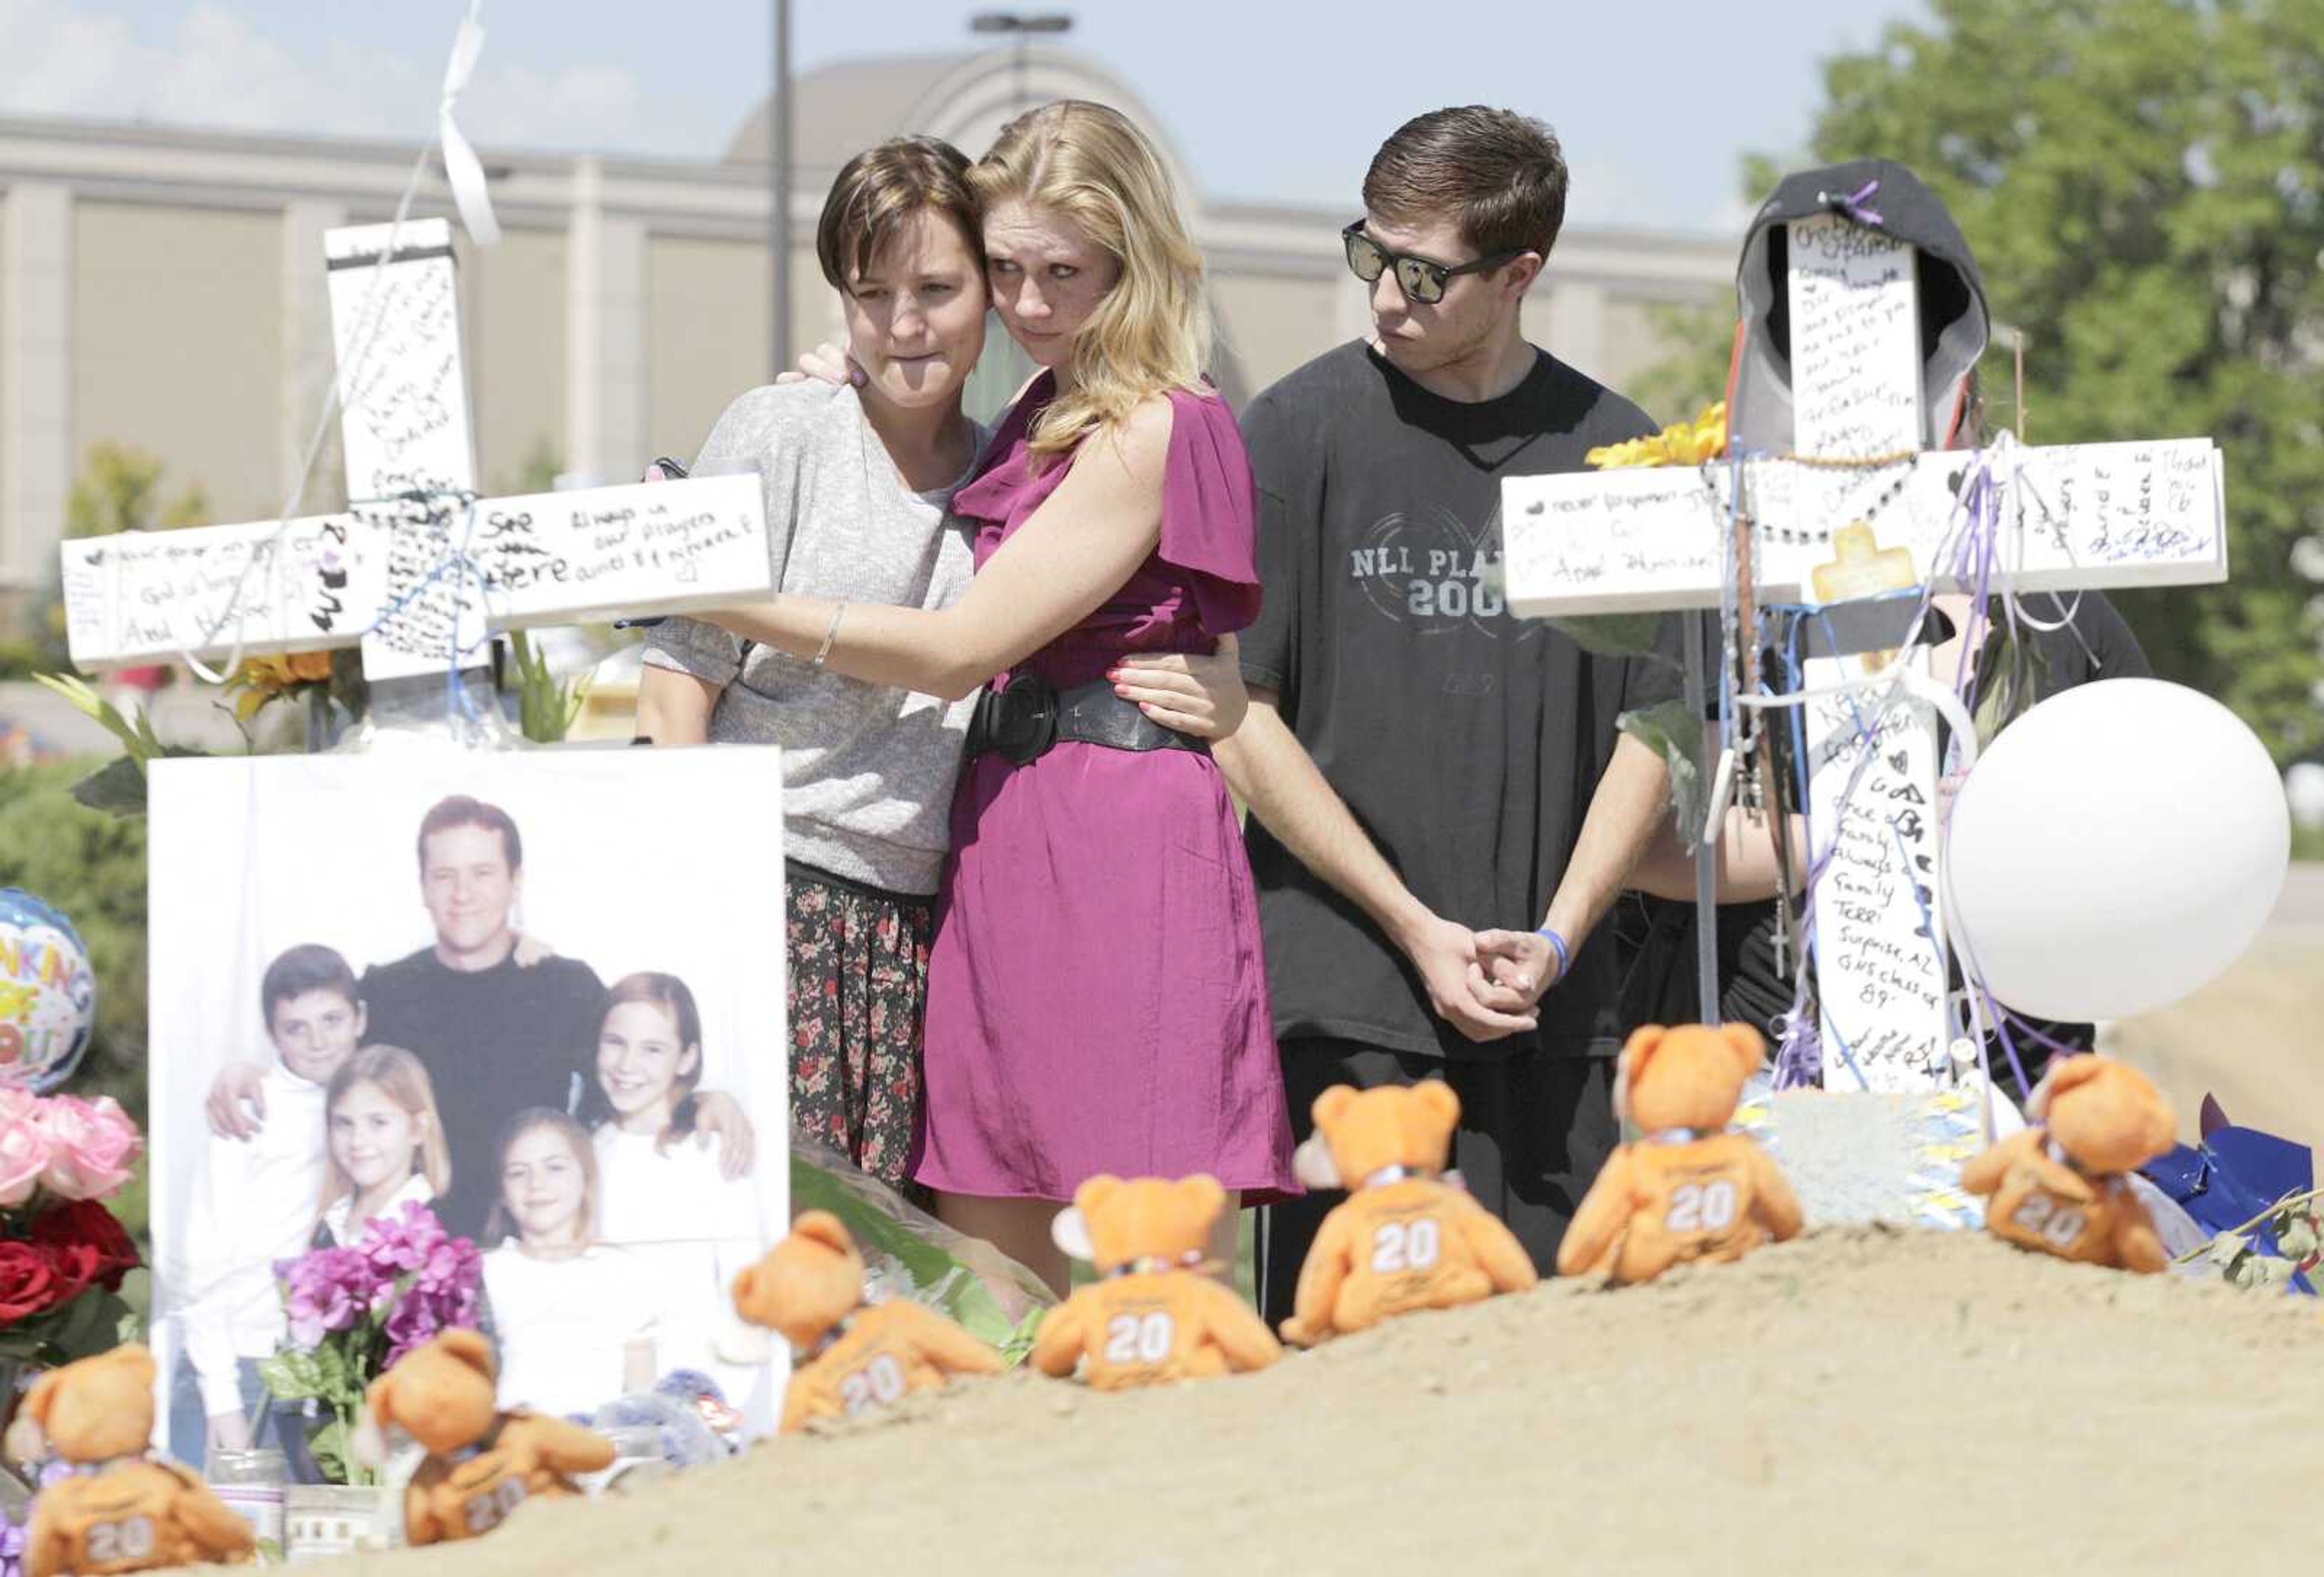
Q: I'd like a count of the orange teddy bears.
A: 7